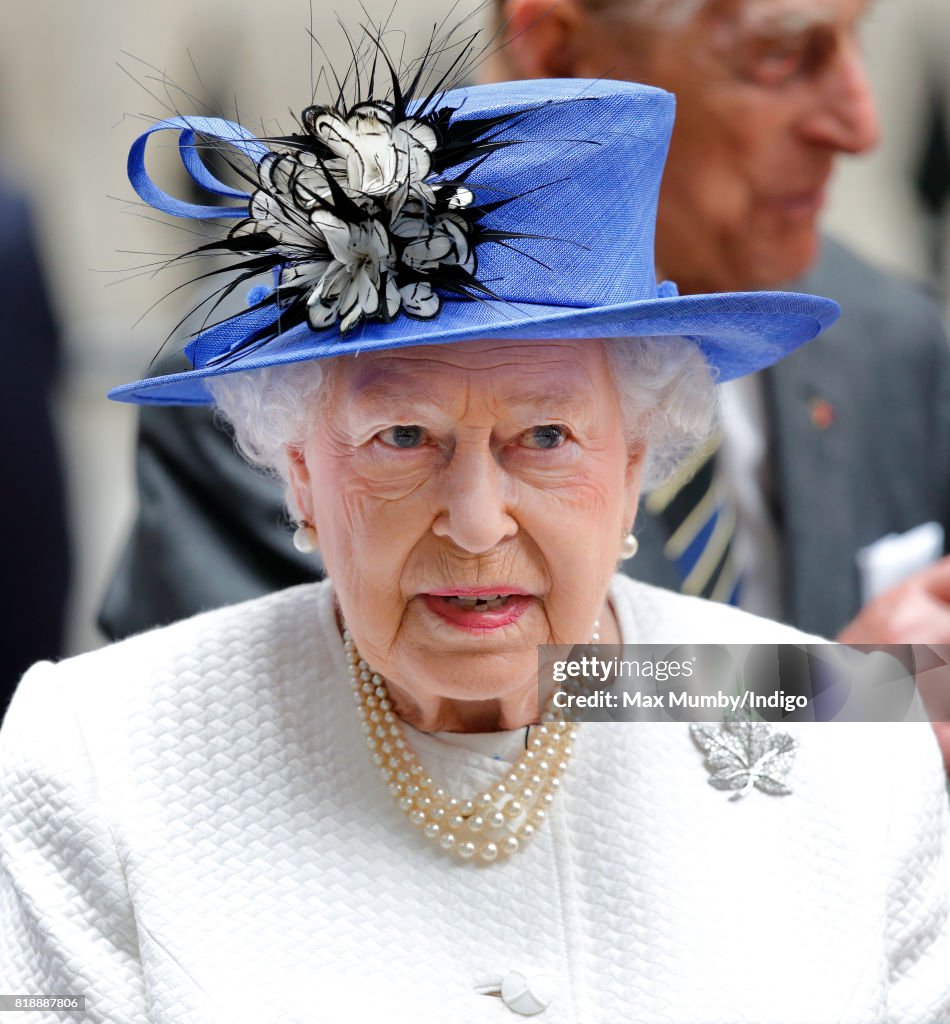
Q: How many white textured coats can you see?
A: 1